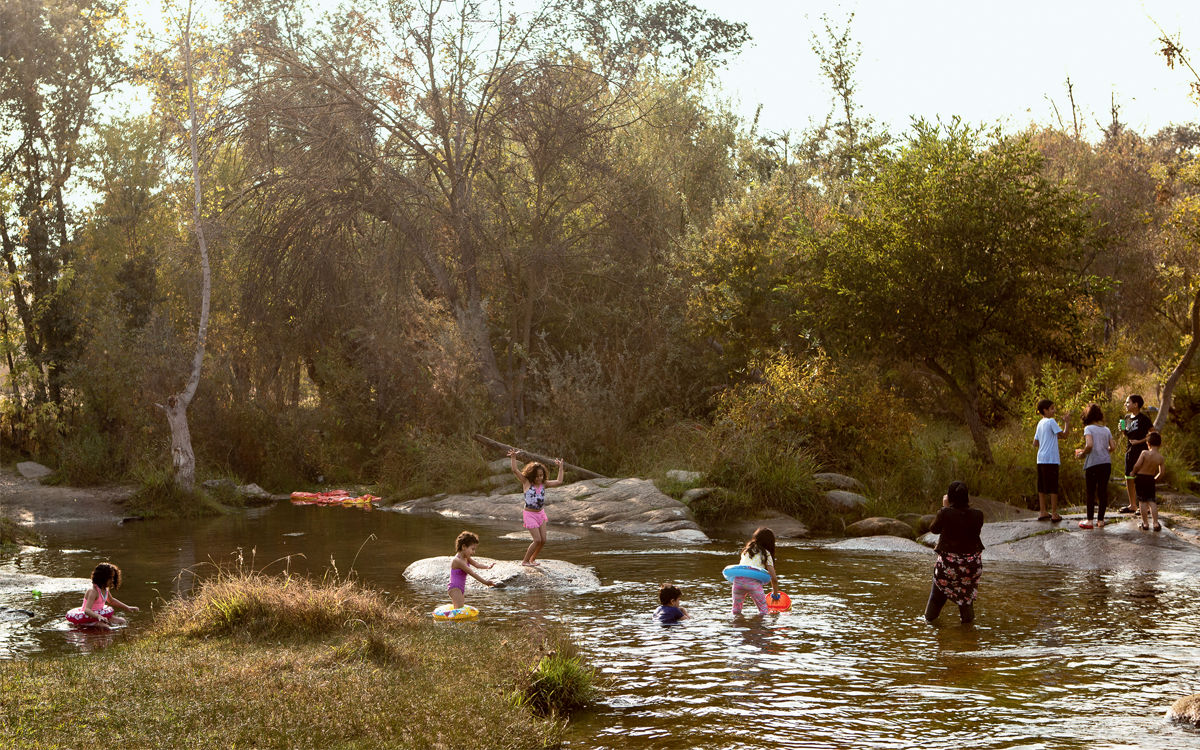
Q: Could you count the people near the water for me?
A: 10